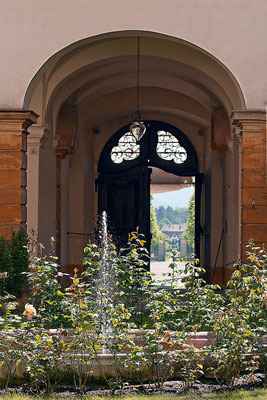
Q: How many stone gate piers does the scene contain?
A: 2